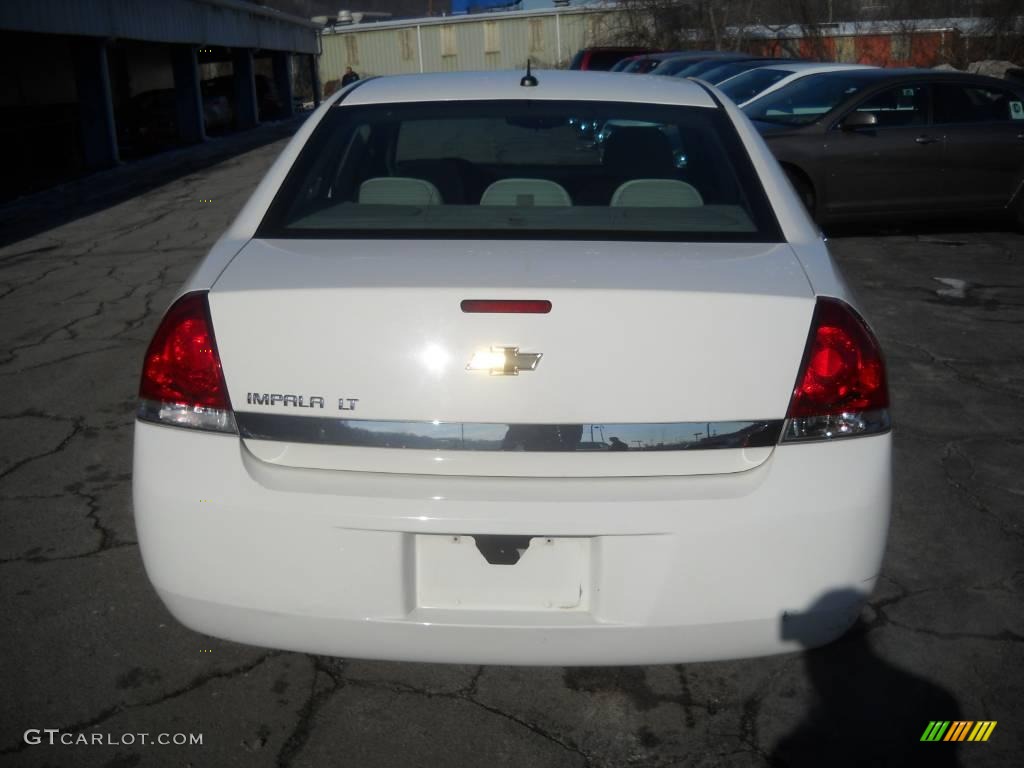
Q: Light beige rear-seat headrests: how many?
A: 3